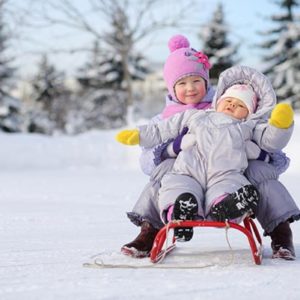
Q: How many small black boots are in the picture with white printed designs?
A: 2